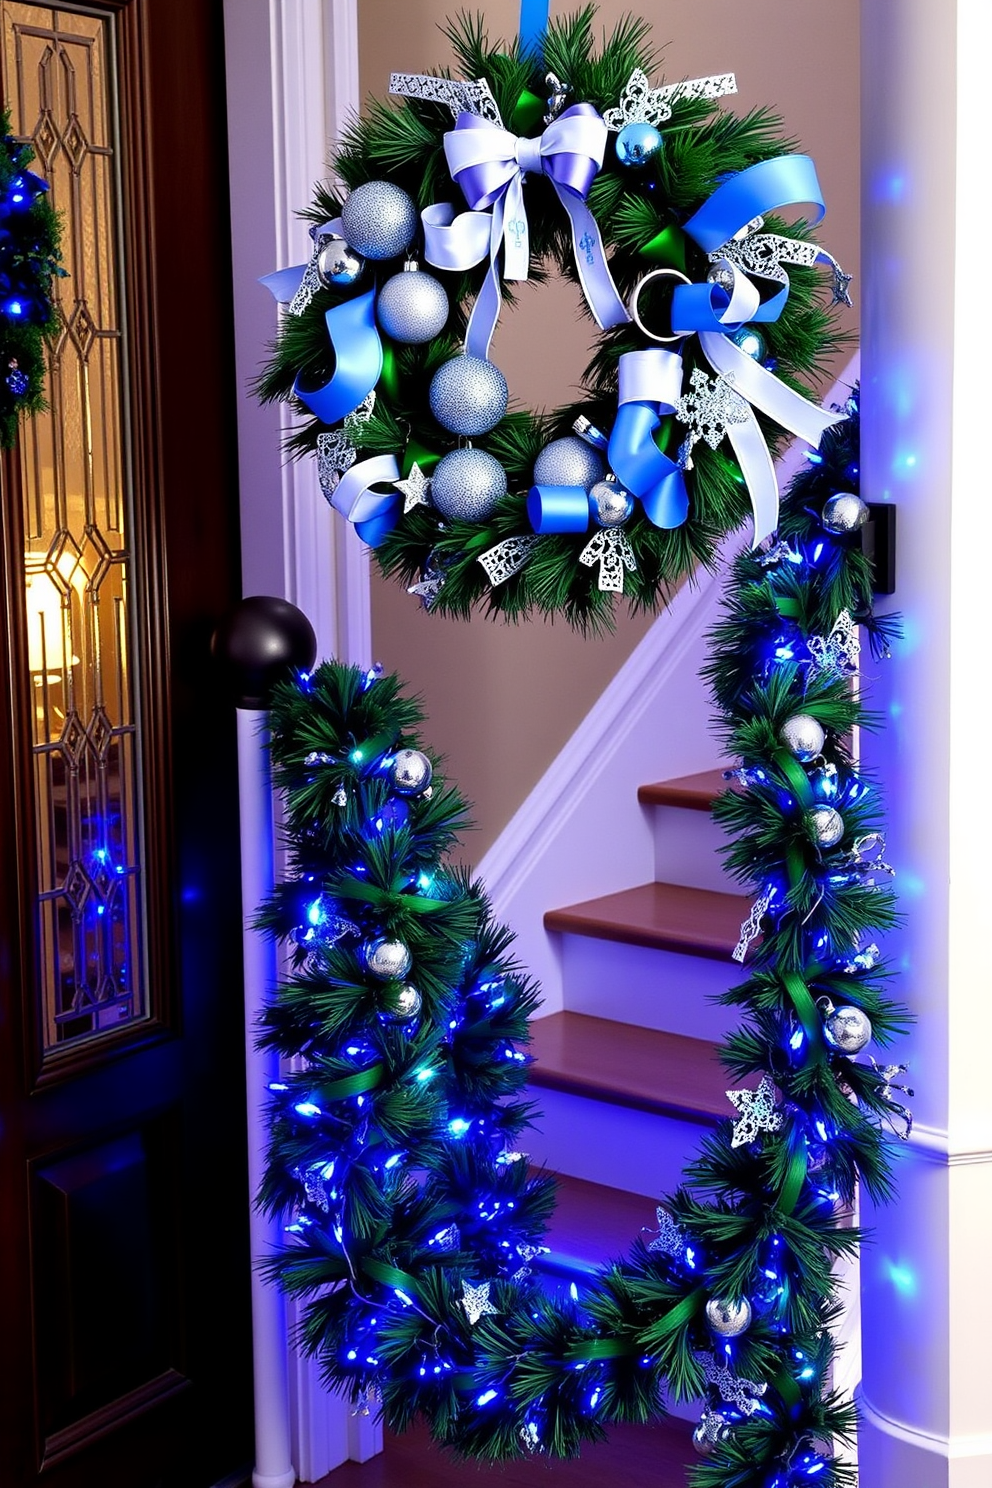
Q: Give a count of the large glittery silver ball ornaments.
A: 5